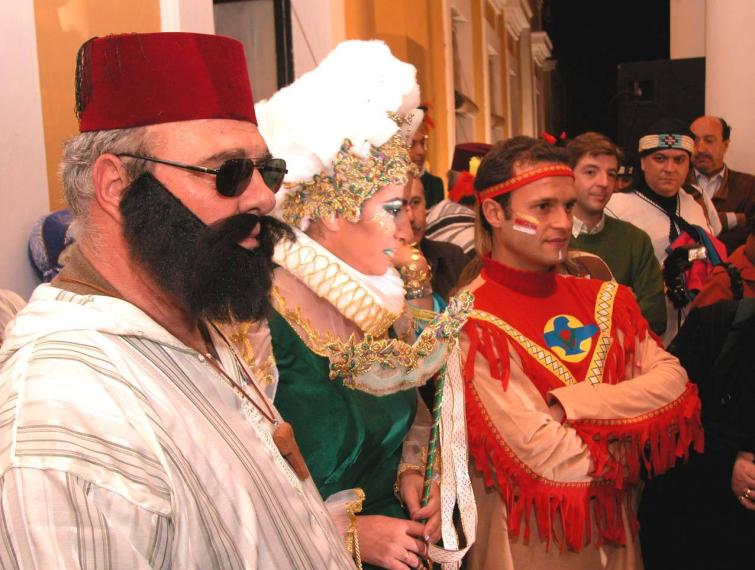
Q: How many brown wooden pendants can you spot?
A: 1